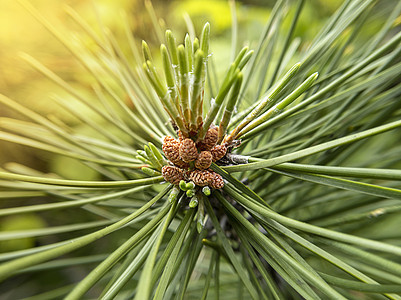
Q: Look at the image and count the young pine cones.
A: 8